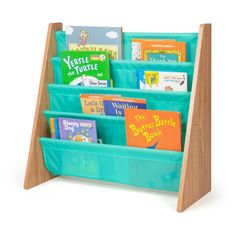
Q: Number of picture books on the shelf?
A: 11